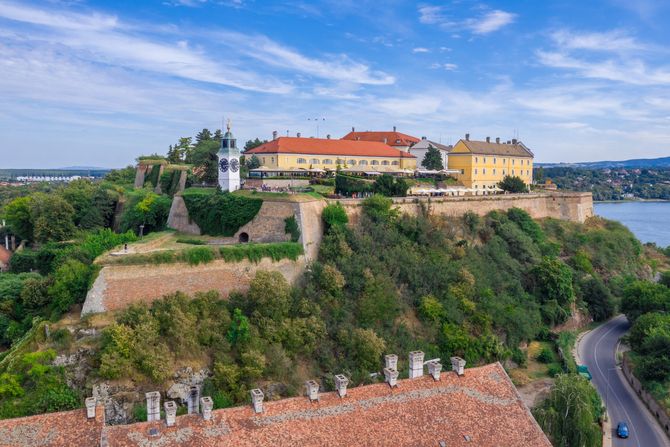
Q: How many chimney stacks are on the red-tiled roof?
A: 13